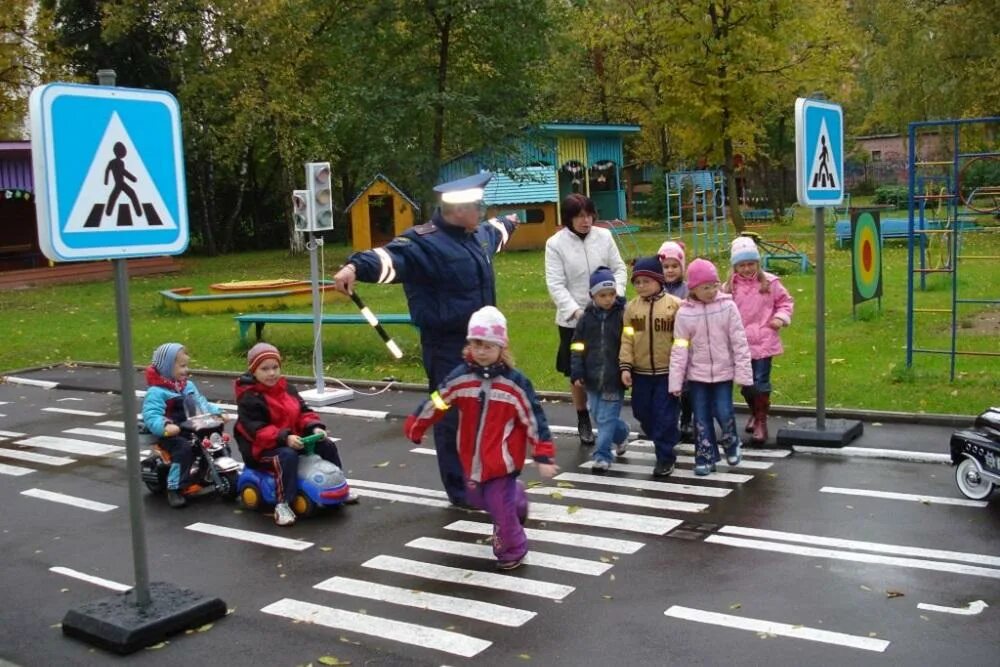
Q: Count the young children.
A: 8